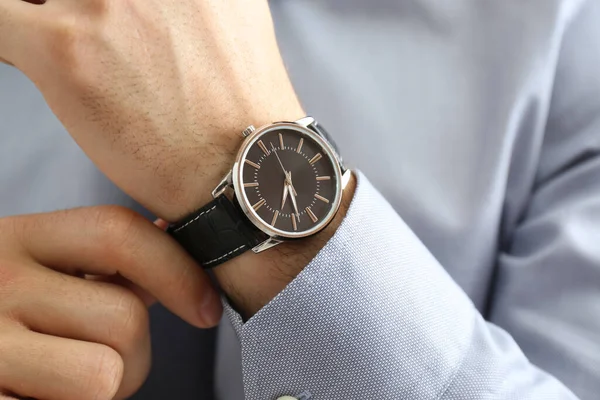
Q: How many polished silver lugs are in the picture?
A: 4